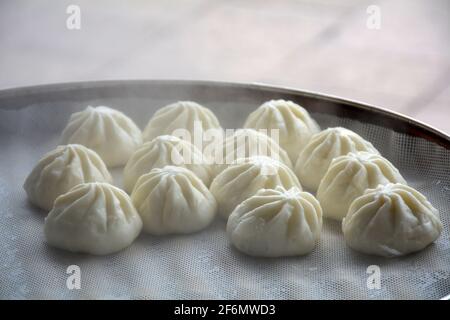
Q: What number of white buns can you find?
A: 13